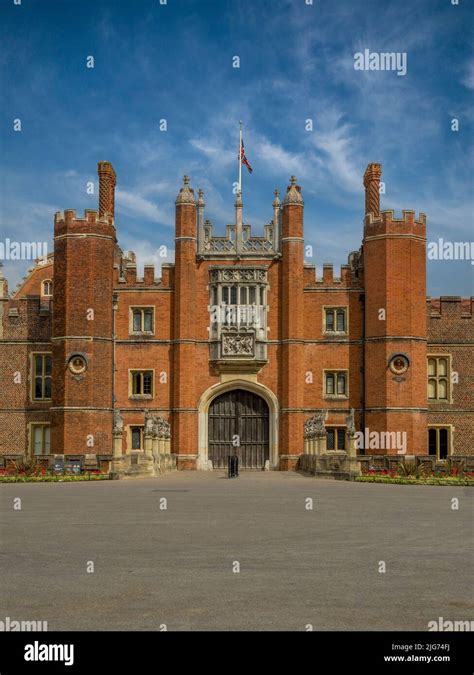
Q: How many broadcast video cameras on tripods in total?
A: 0